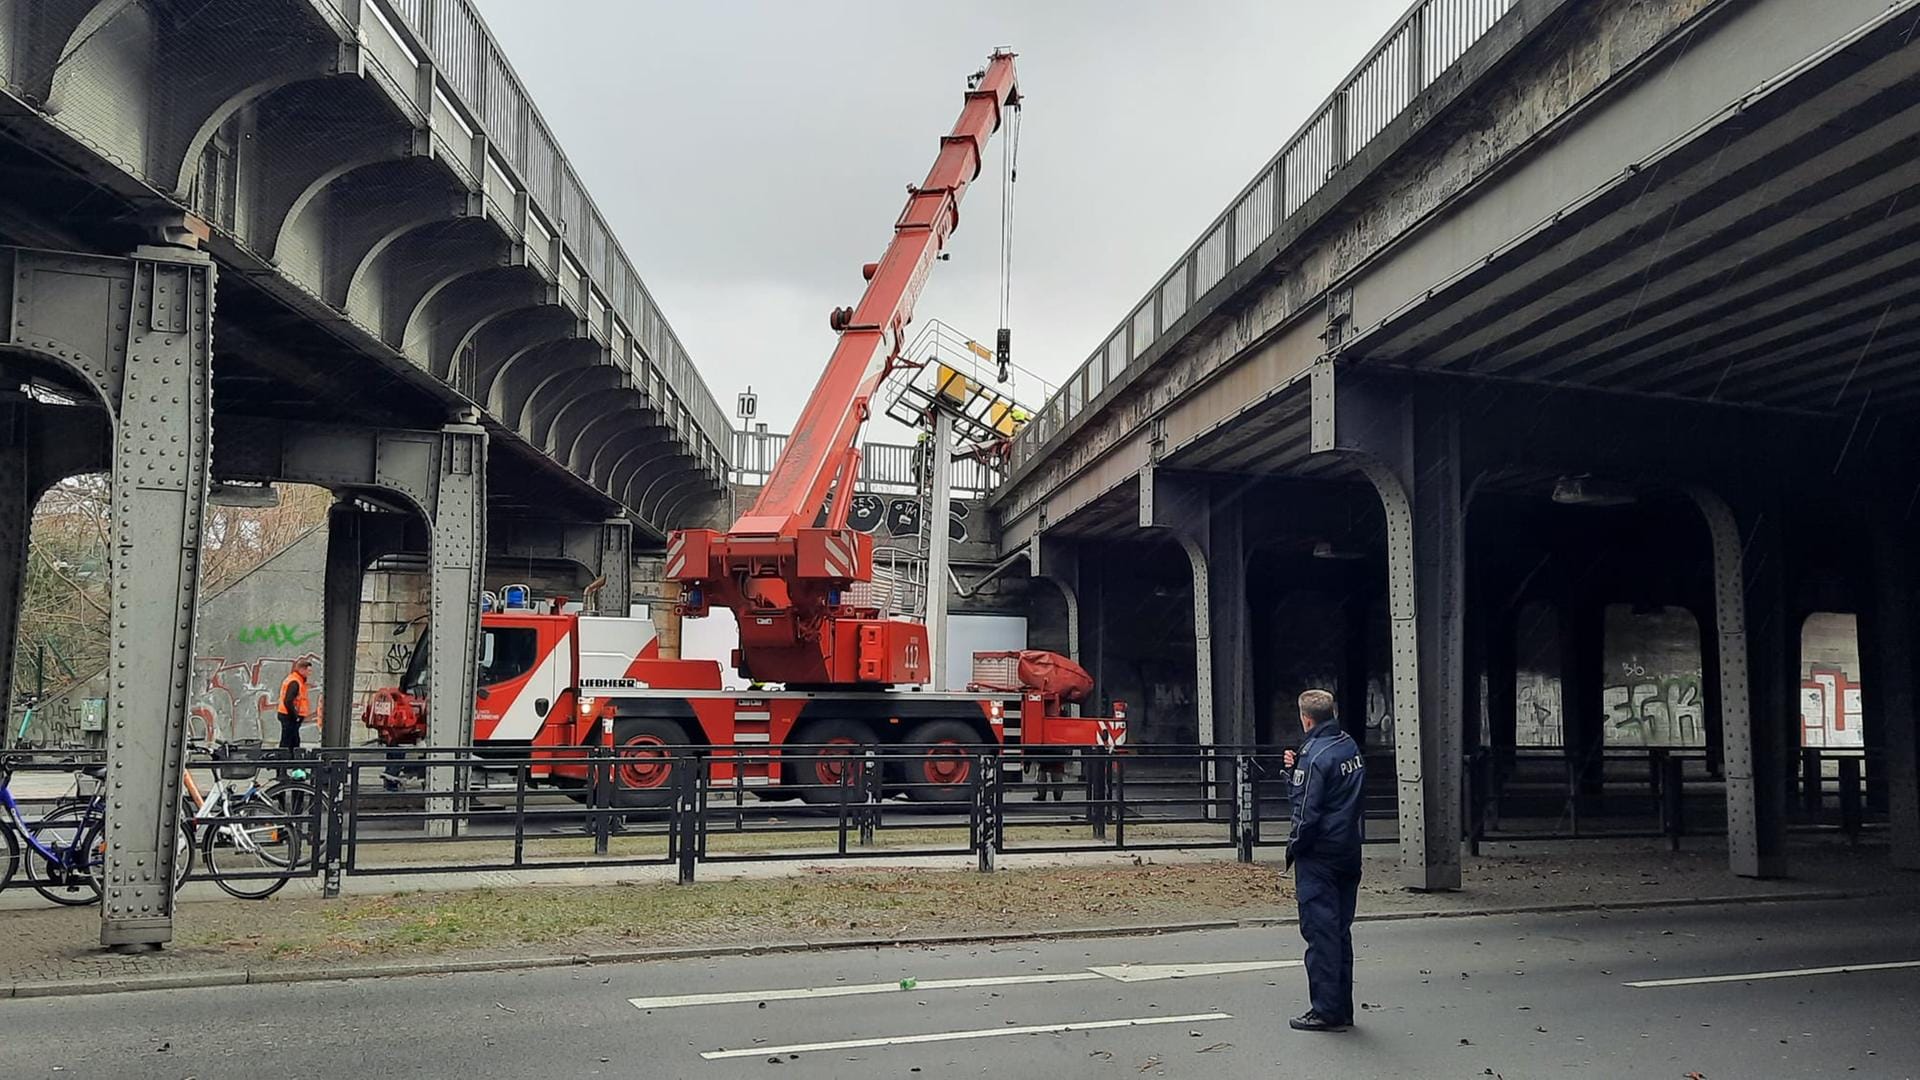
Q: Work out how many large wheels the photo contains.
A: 3